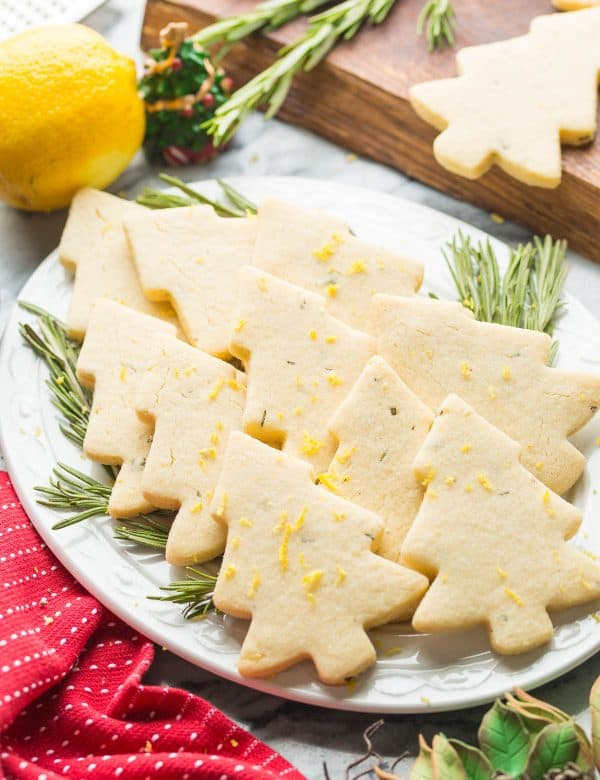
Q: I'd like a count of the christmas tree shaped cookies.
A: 11